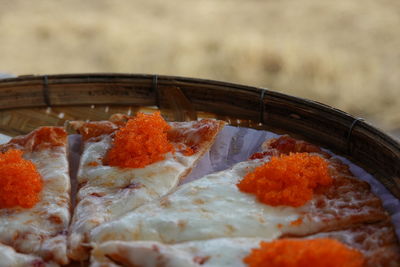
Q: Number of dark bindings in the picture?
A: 4